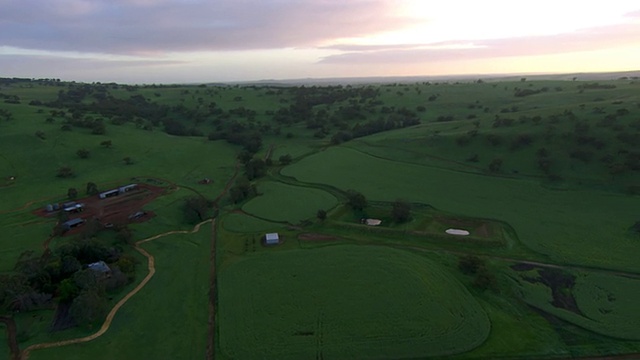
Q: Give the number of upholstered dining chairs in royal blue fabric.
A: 0